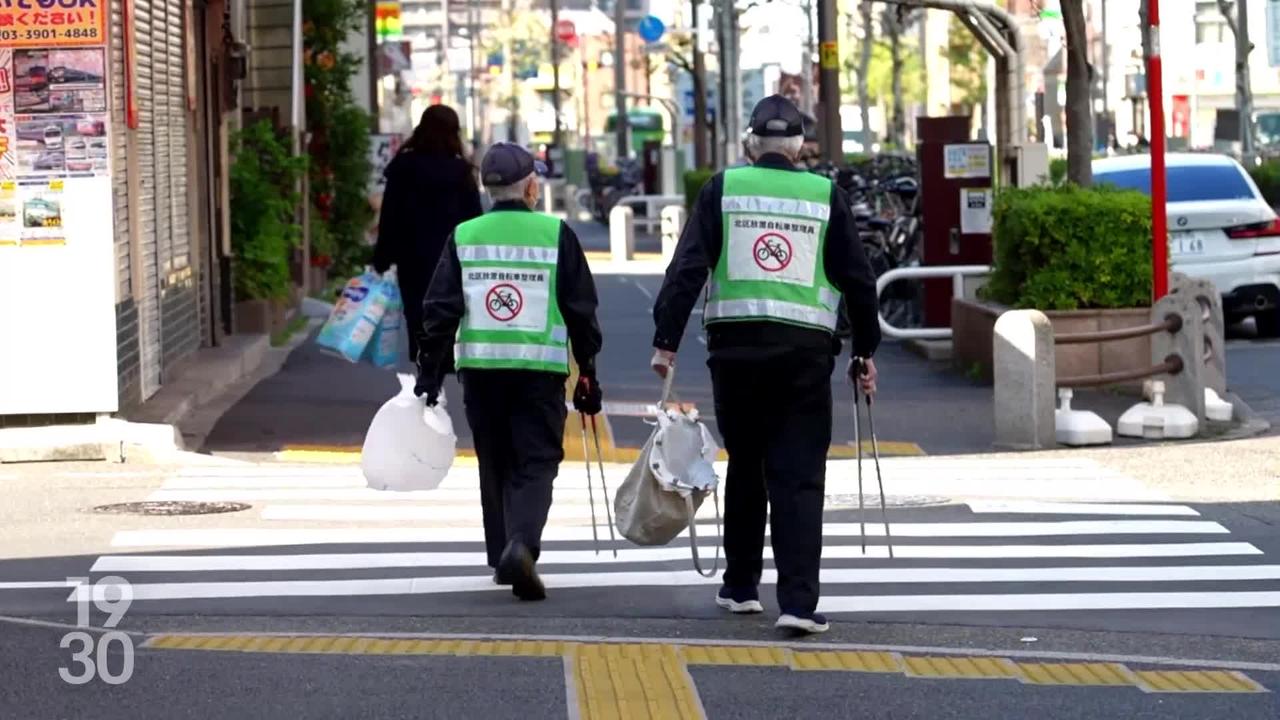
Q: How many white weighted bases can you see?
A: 3